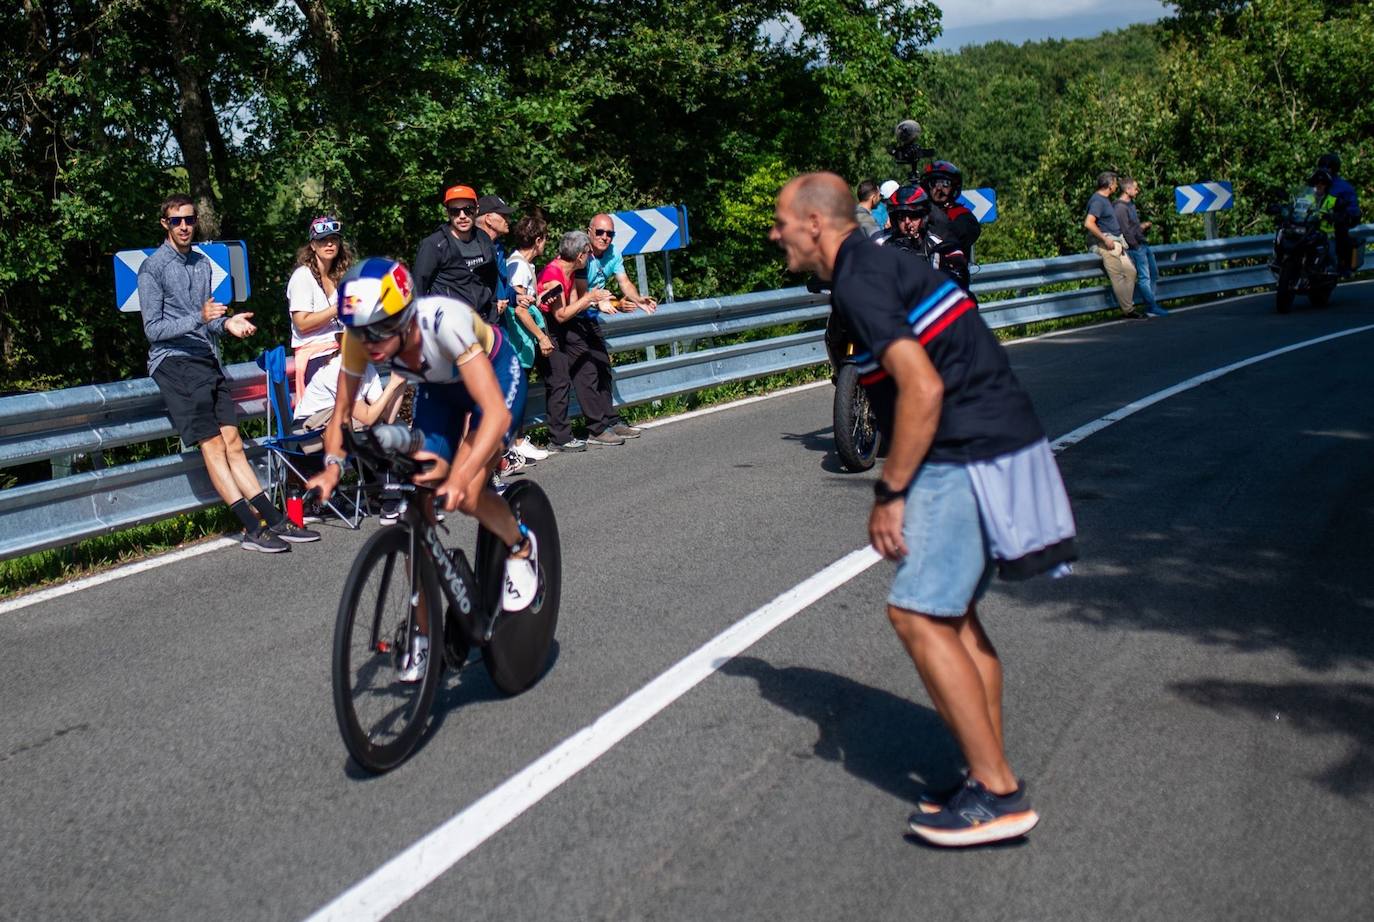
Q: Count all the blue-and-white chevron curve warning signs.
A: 4